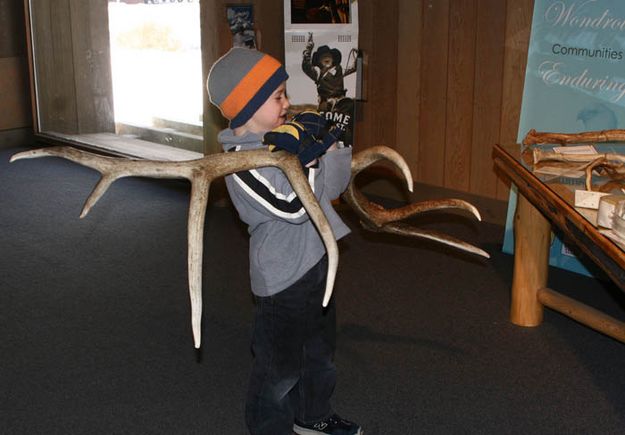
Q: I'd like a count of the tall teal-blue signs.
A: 1